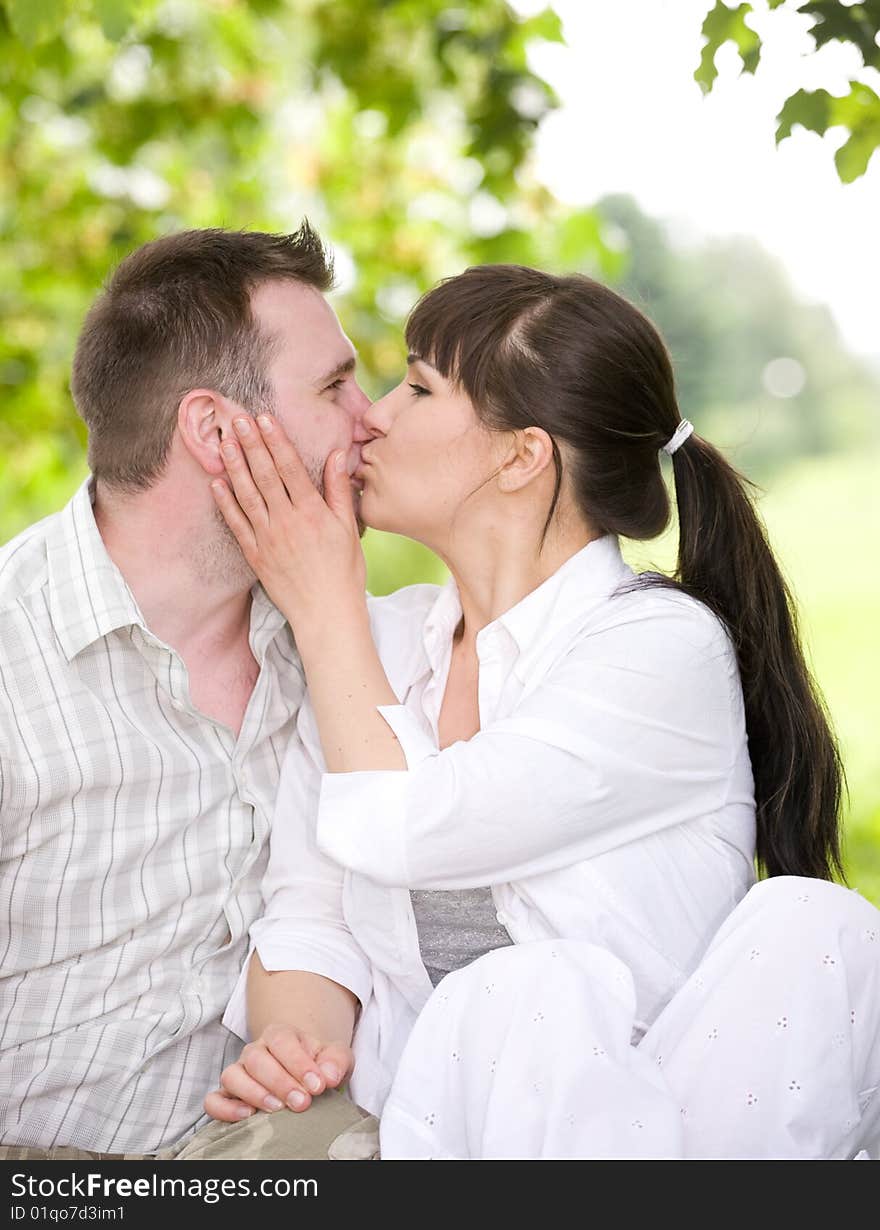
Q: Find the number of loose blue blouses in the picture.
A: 0